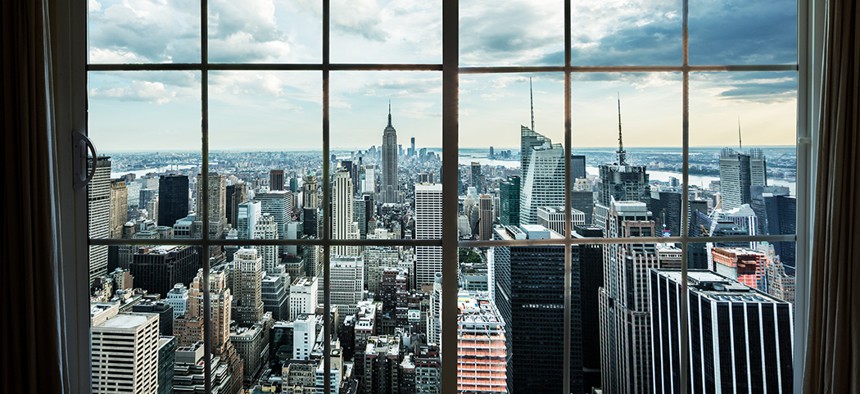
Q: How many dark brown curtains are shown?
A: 2